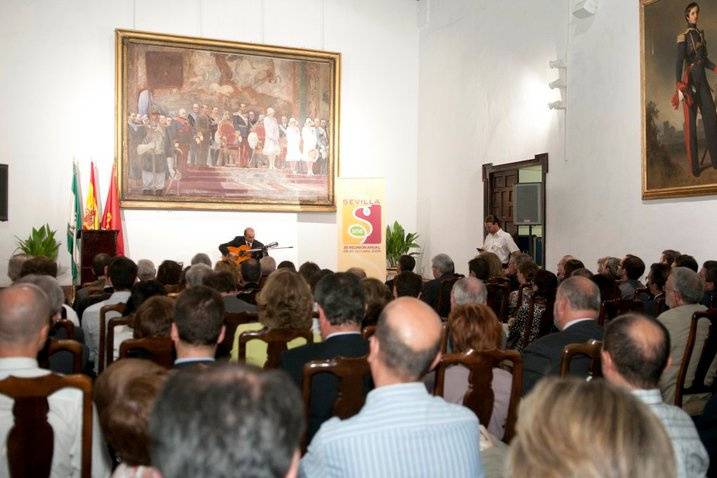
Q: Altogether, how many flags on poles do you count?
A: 3